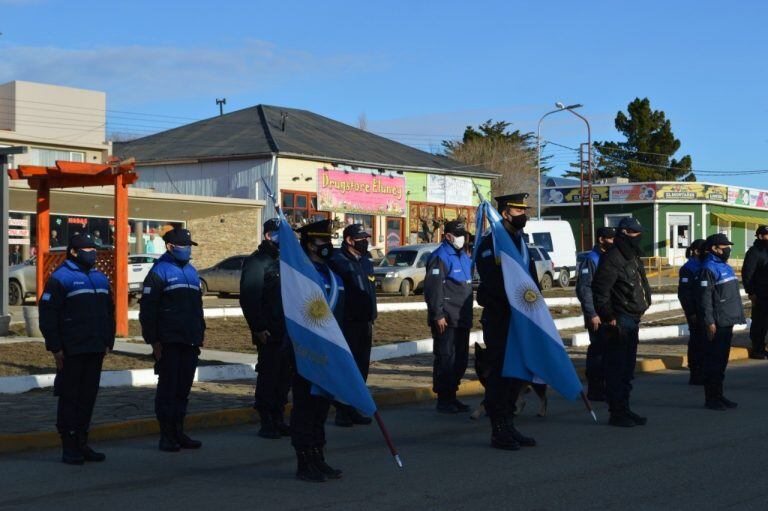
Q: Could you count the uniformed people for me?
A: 12